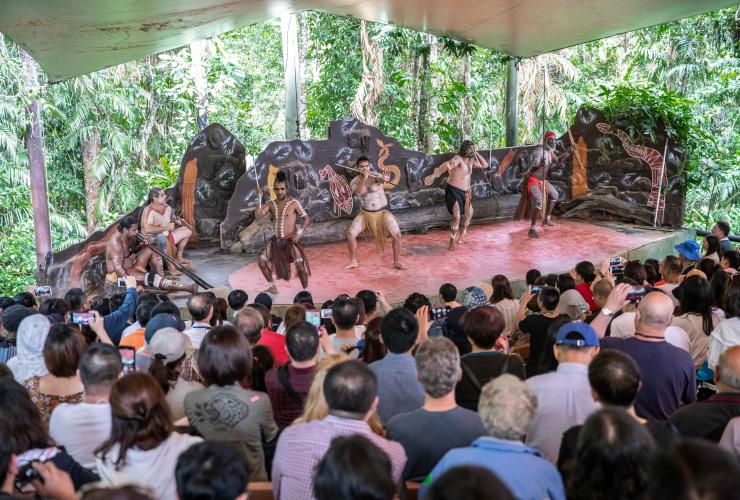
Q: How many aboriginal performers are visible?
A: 6